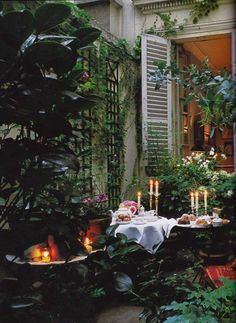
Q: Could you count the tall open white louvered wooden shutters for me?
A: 1